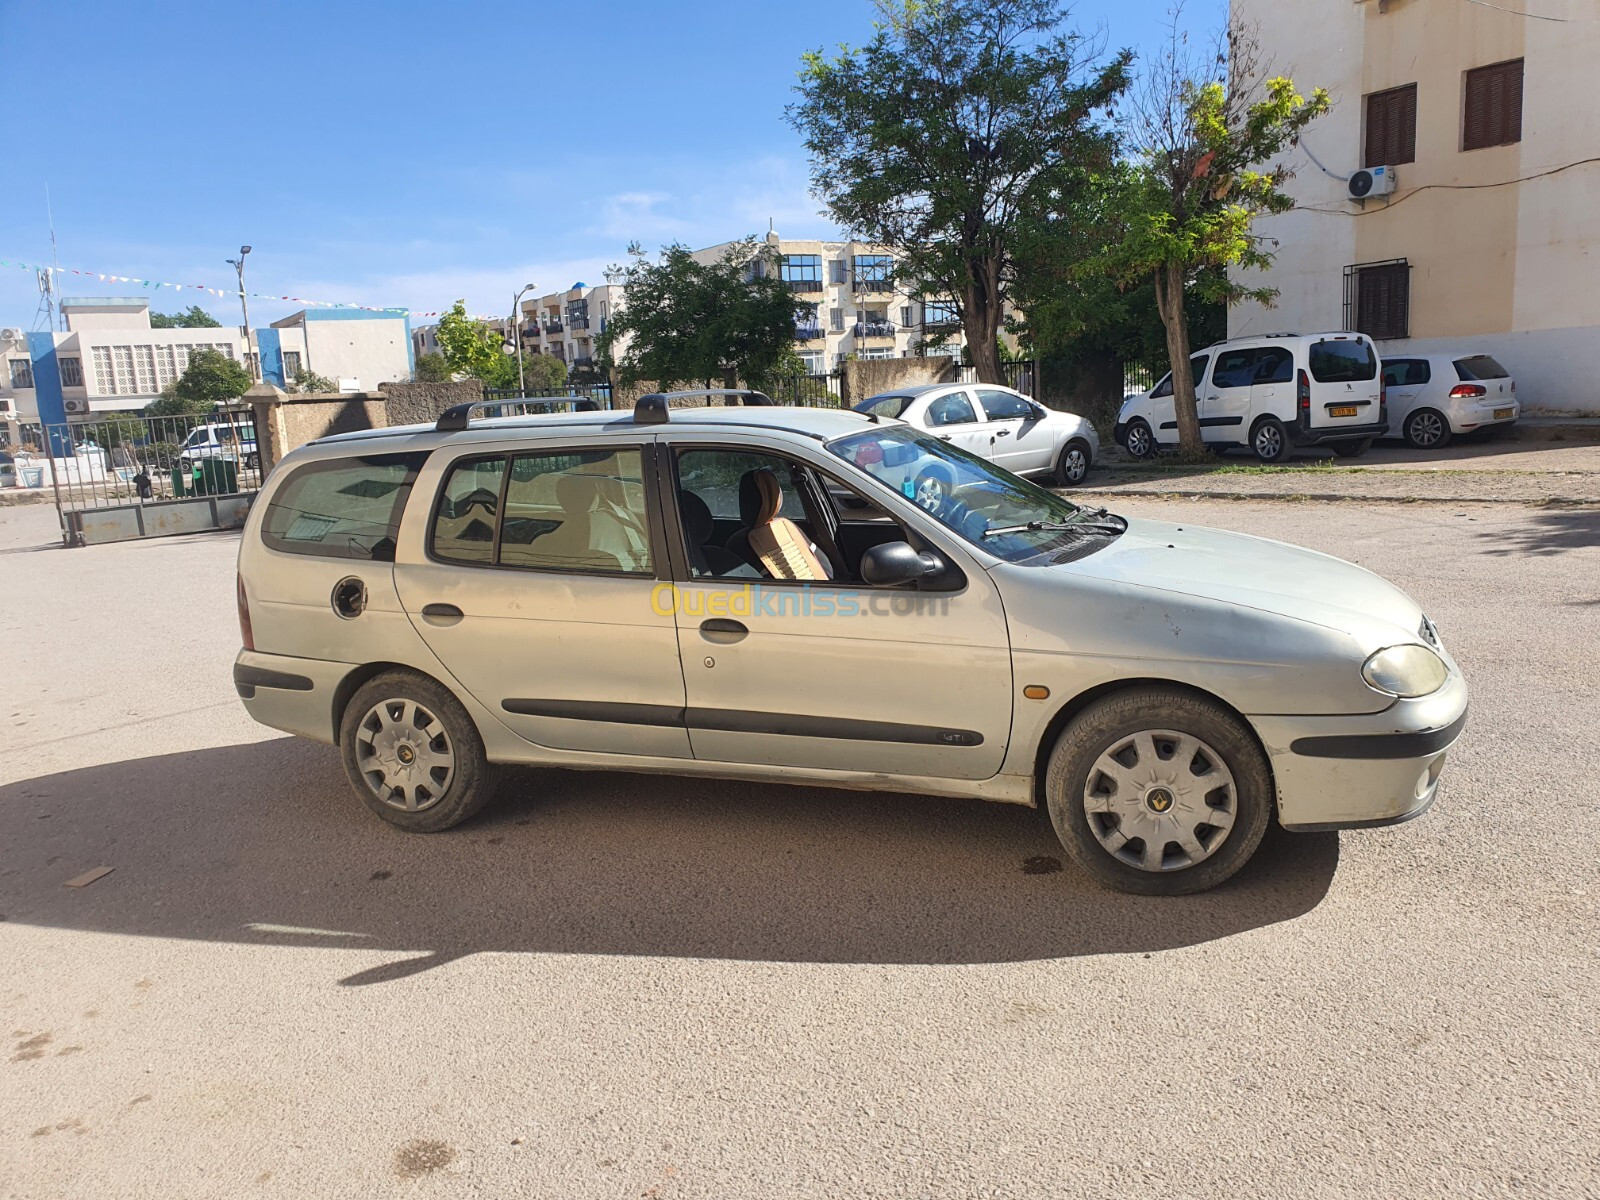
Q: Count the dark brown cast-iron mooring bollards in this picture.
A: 0